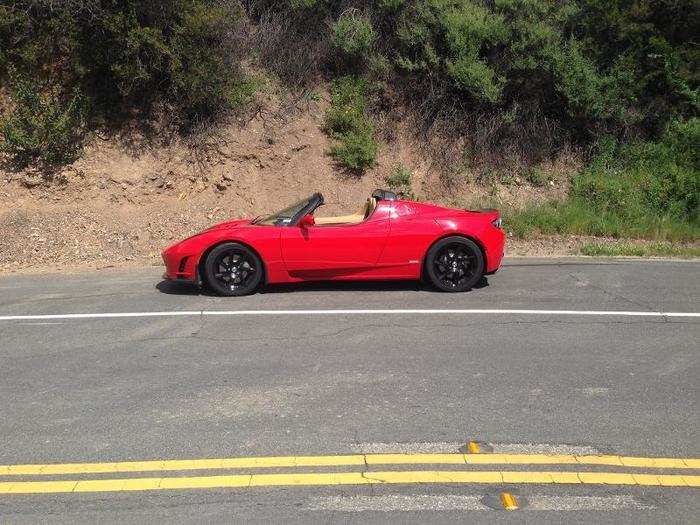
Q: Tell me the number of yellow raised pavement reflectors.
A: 2